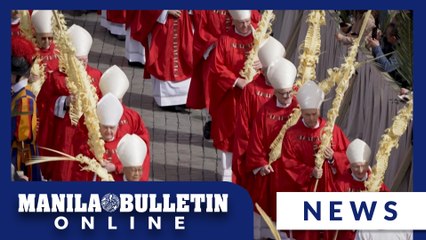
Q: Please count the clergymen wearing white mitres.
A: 10